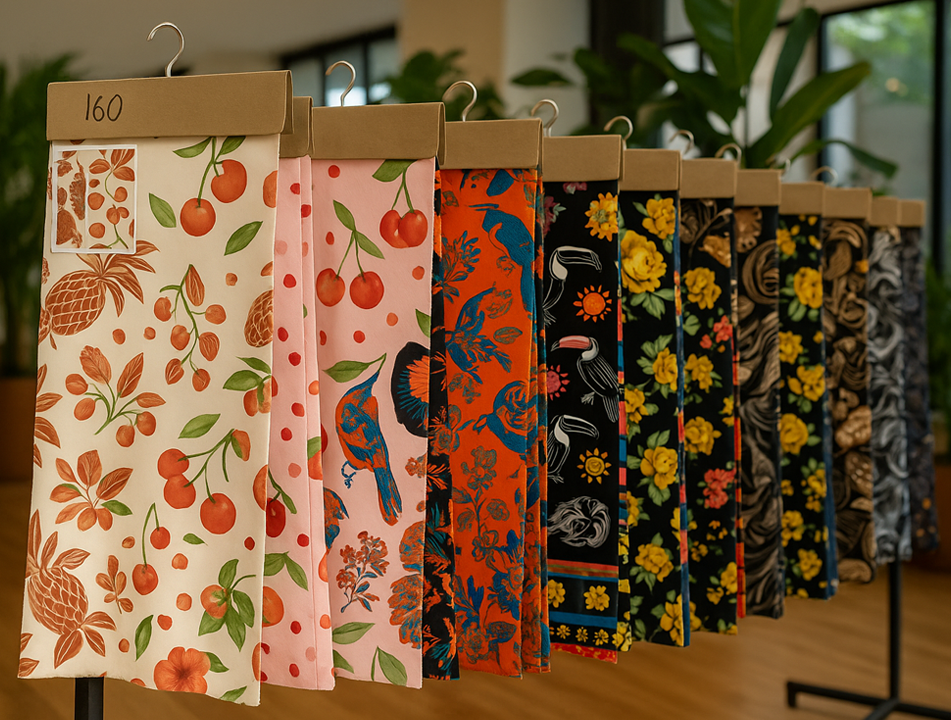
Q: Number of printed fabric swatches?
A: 12